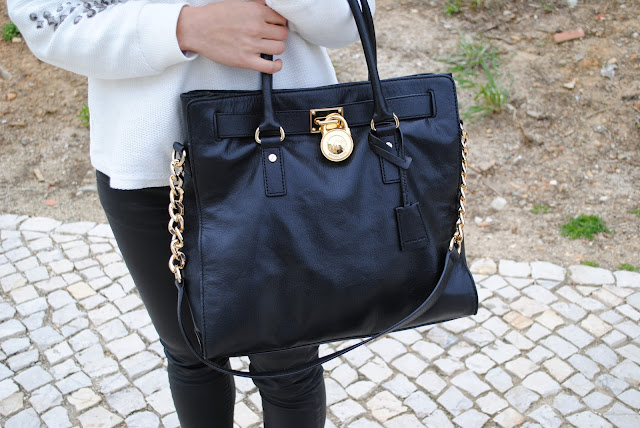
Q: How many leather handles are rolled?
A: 2